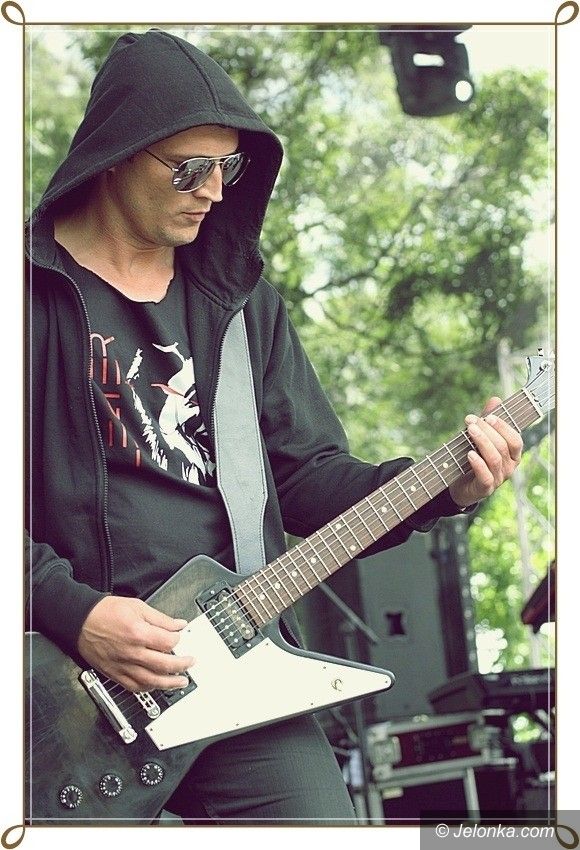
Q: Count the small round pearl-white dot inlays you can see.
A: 9